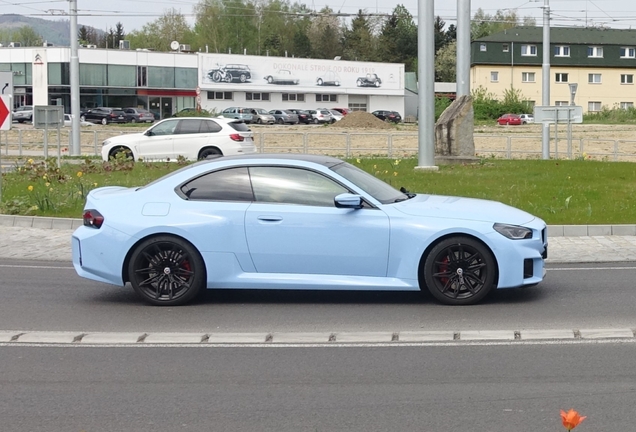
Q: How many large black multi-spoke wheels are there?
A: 2